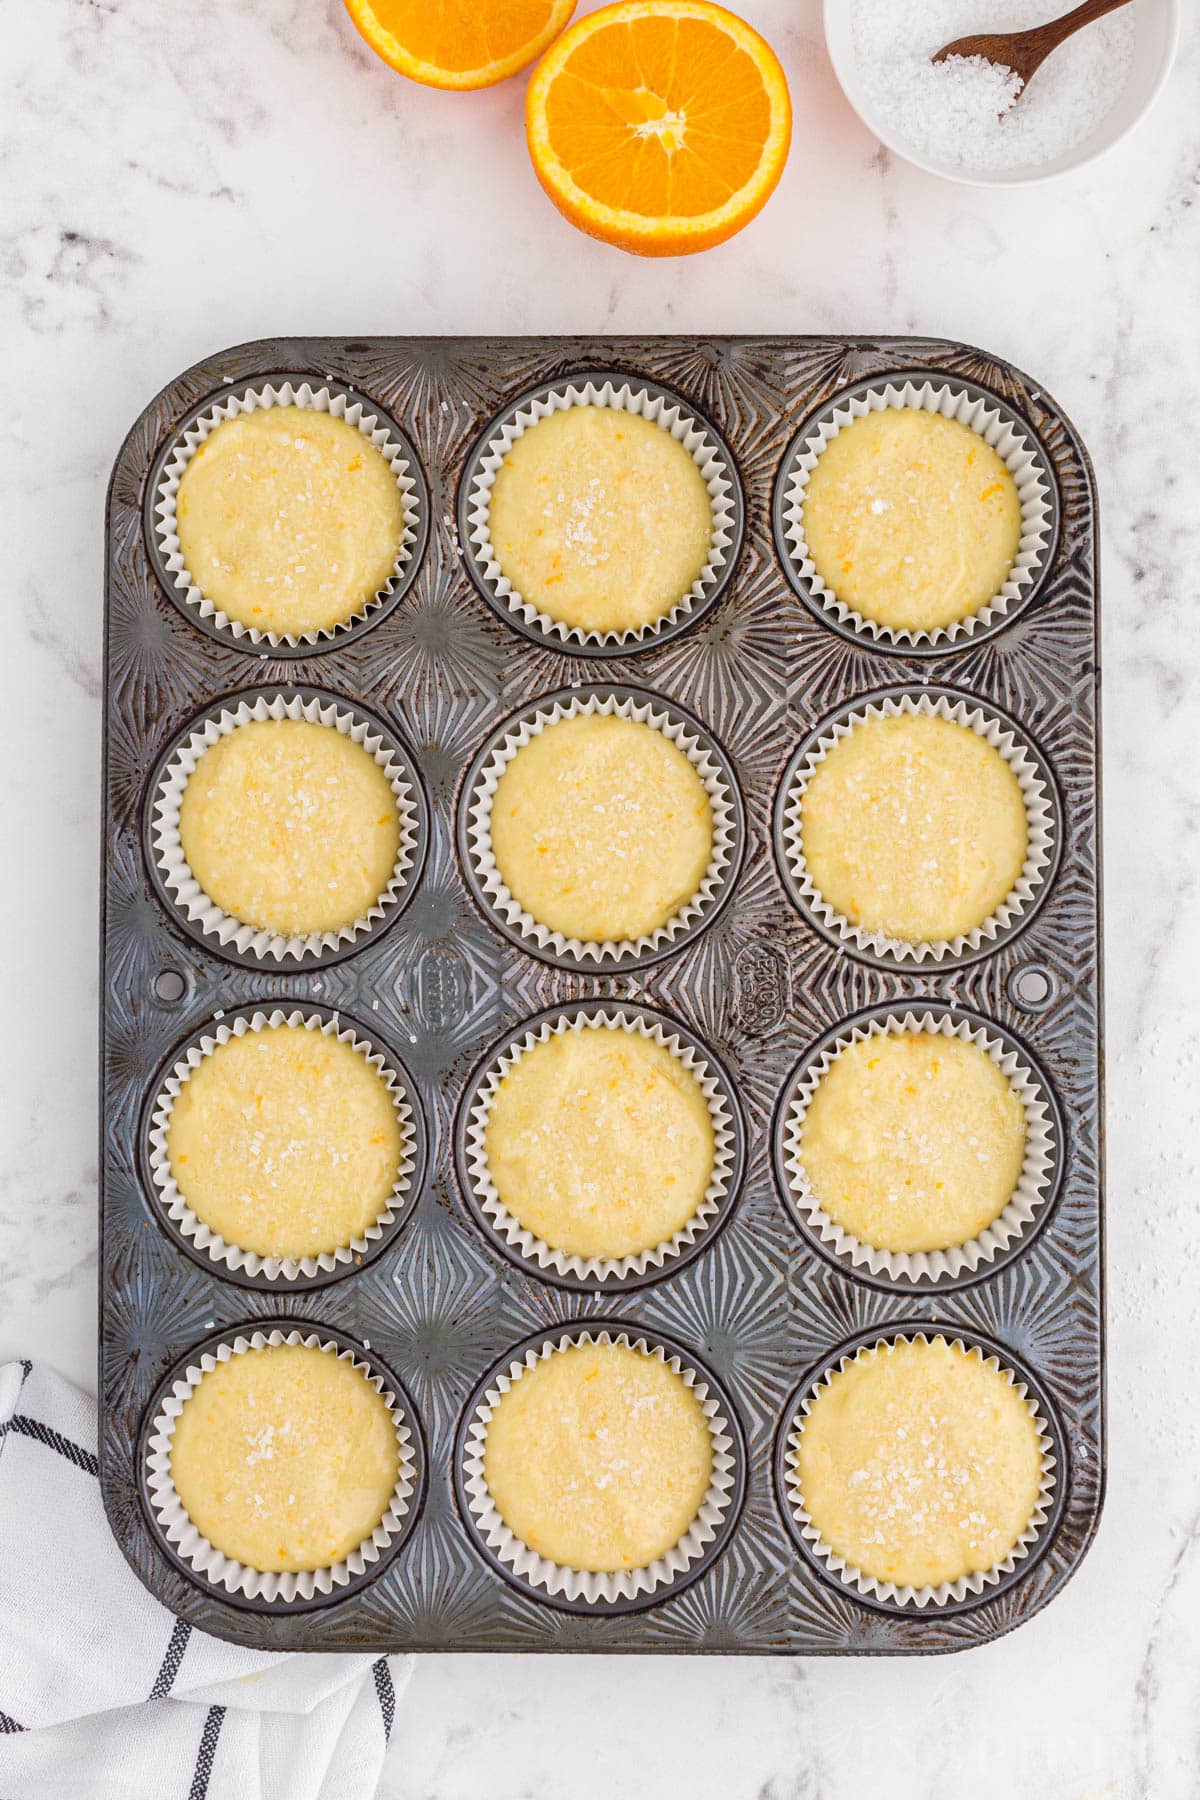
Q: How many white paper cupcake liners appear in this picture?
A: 12